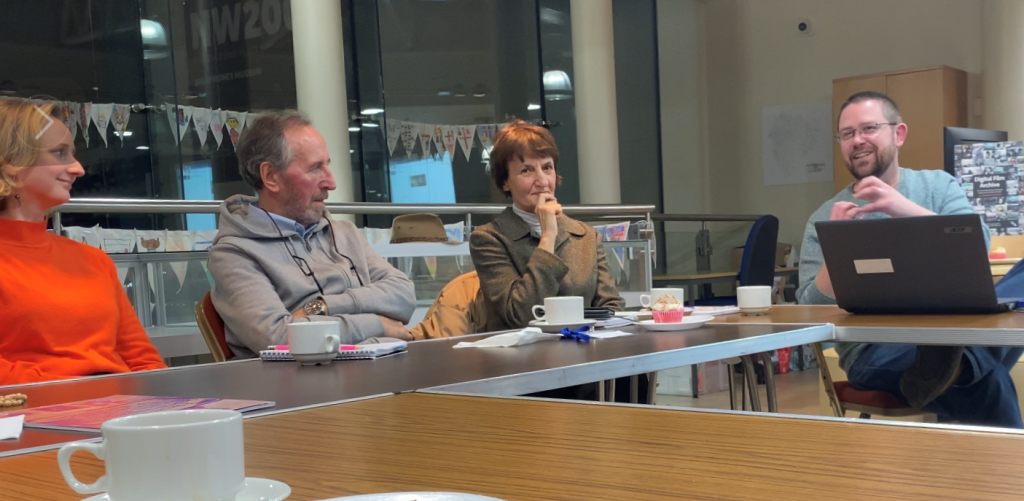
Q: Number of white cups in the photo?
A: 5